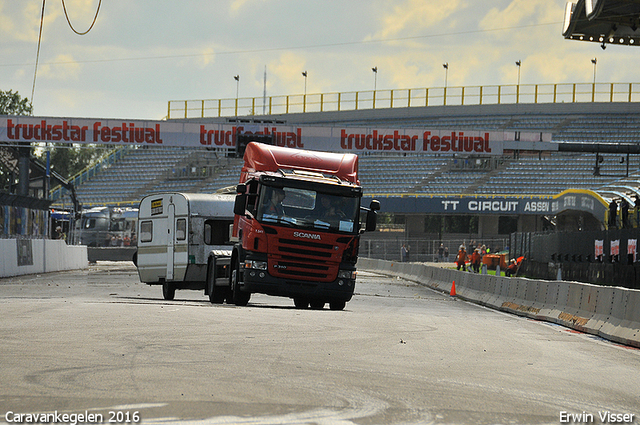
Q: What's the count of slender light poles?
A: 6